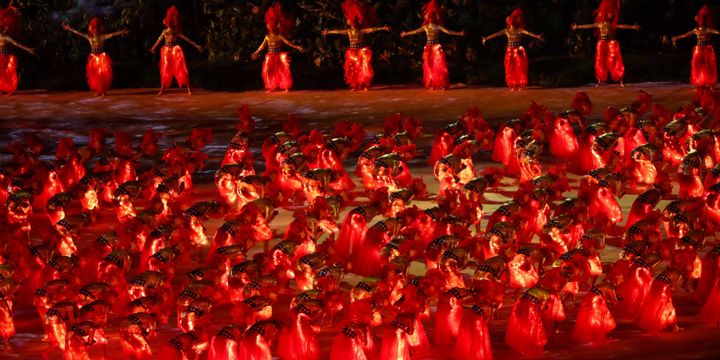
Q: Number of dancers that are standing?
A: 9